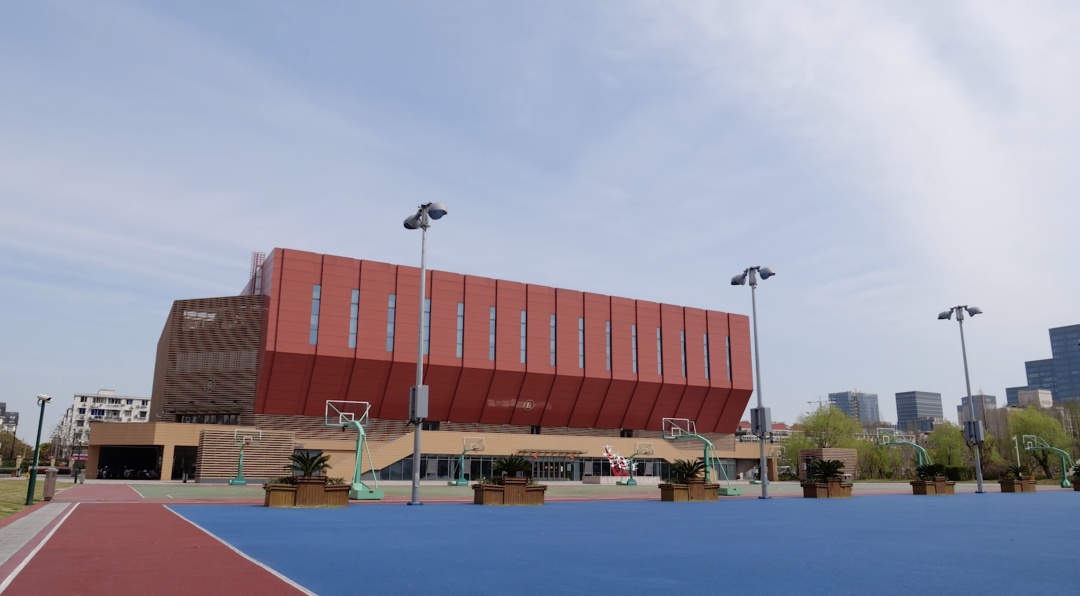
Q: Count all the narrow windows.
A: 15